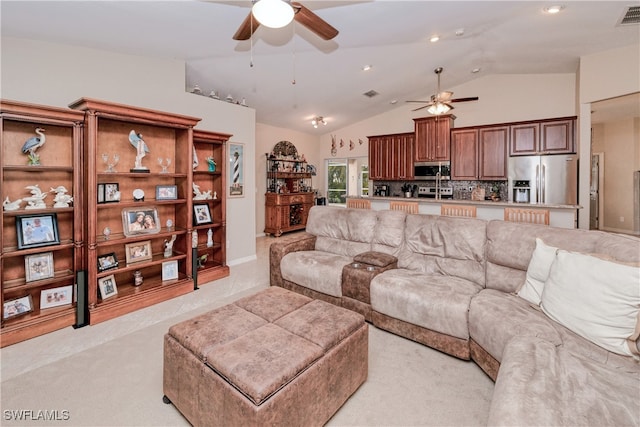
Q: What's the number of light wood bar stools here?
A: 4